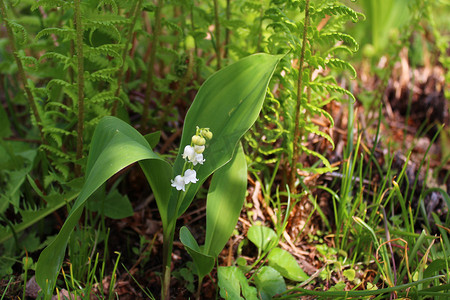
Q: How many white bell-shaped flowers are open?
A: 4